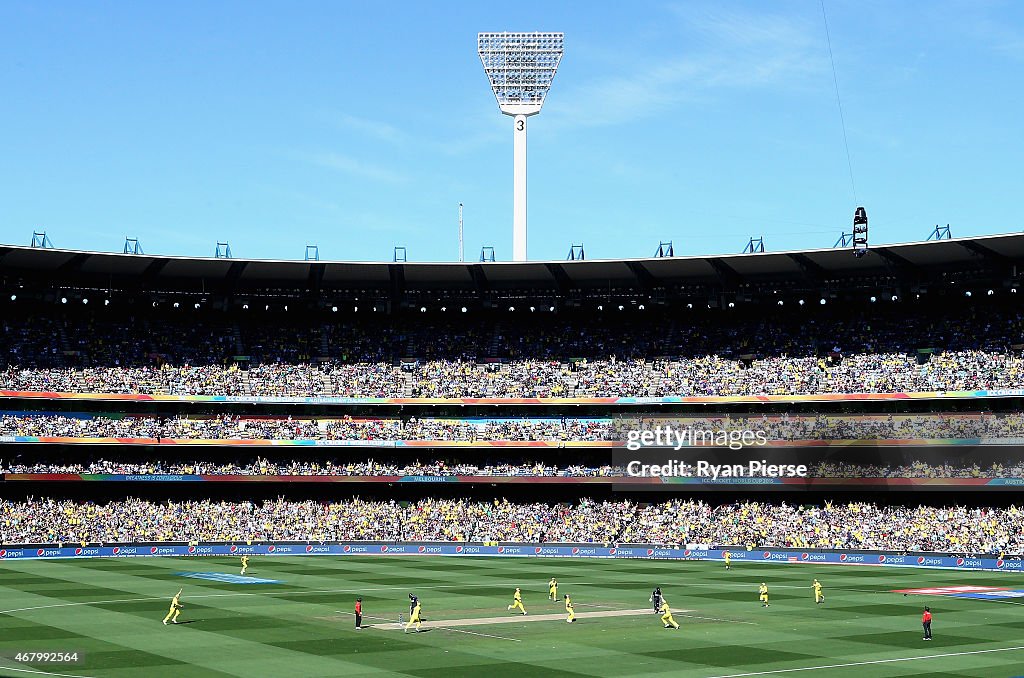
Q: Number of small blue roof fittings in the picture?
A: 11